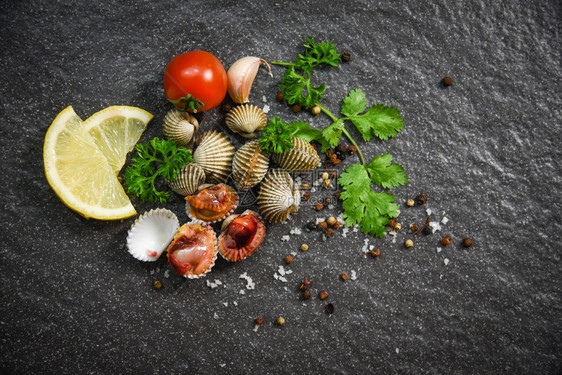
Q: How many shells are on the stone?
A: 11